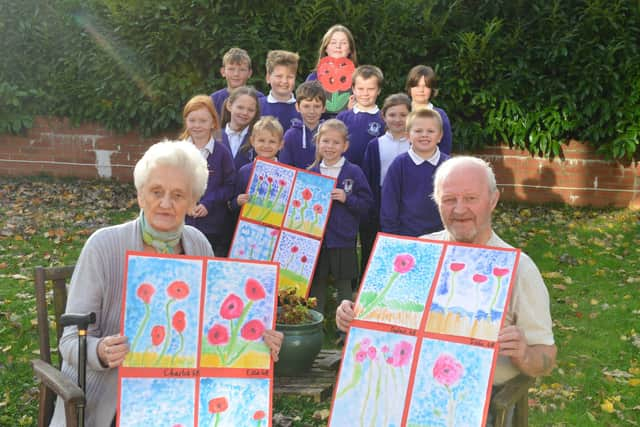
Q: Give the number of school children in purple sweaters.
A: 12